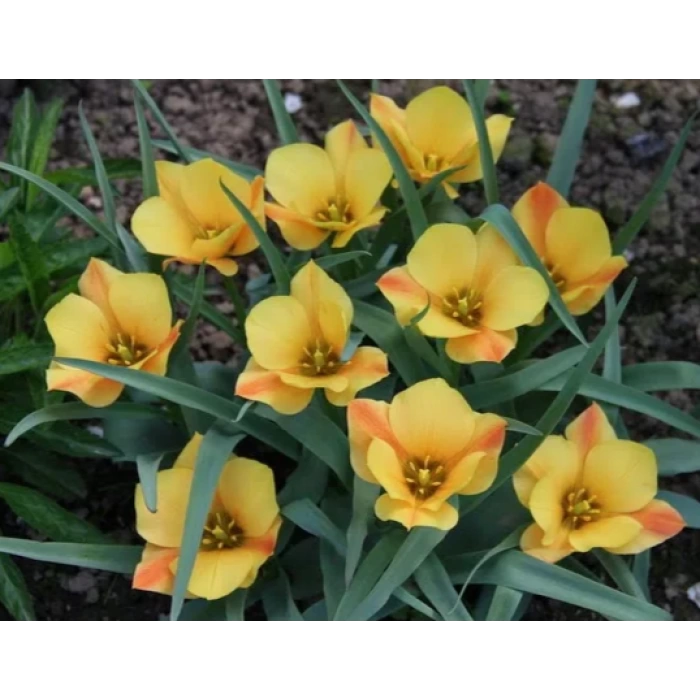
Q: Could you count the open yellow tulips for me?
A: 10